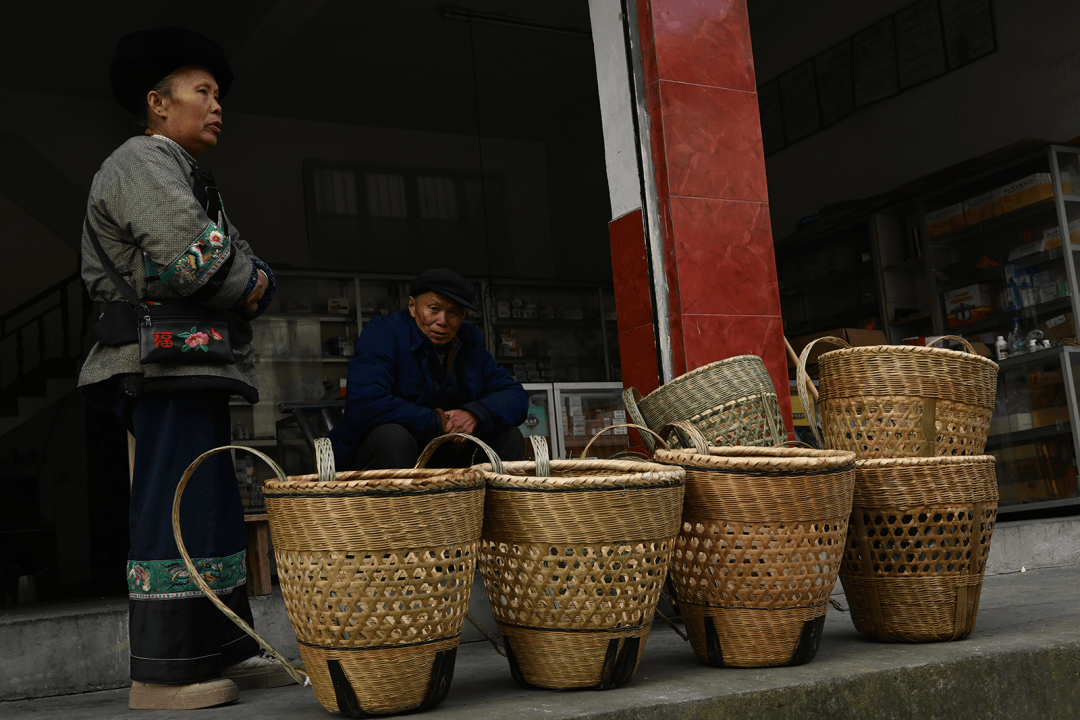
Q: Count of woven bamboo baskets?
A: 6